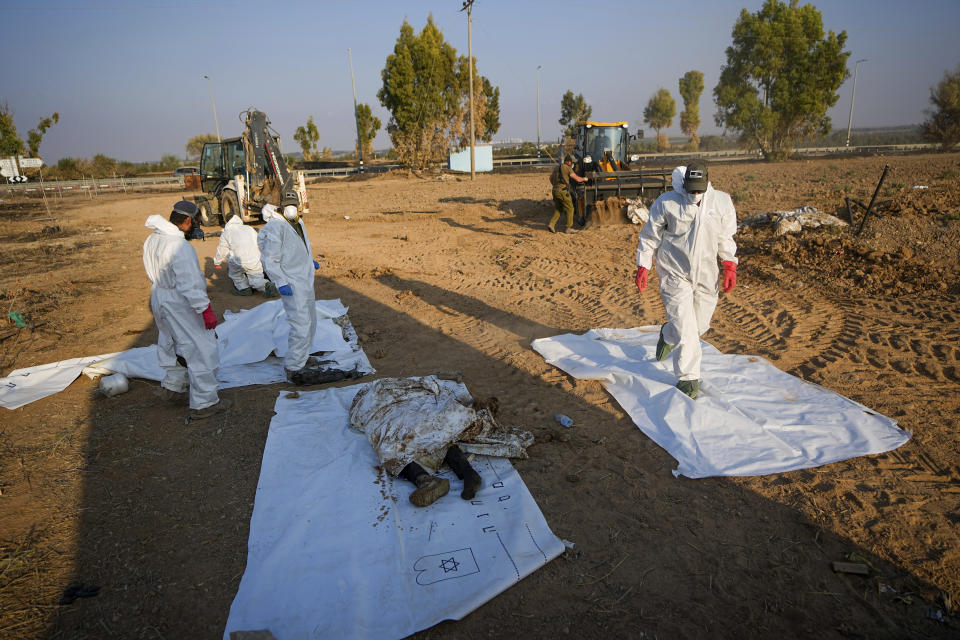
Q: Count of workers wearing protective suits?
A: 4